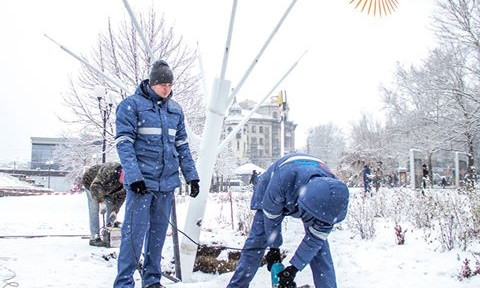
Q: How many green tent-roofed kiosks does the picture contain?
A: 0